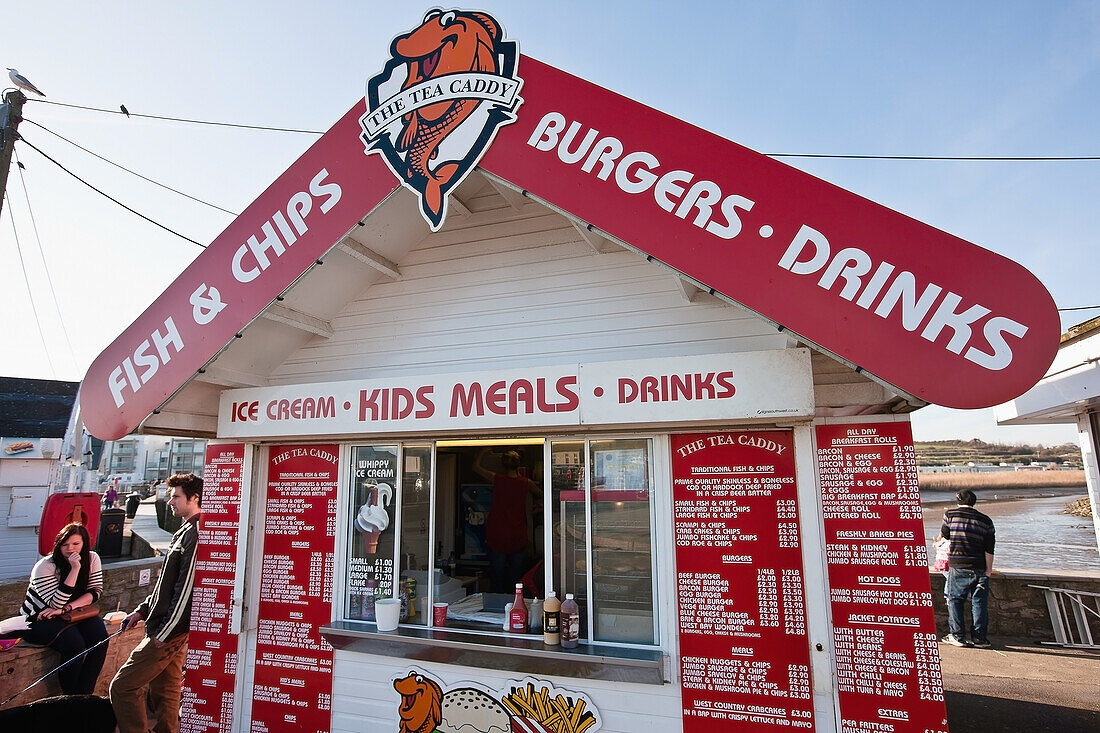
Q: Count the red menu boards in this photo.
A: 4